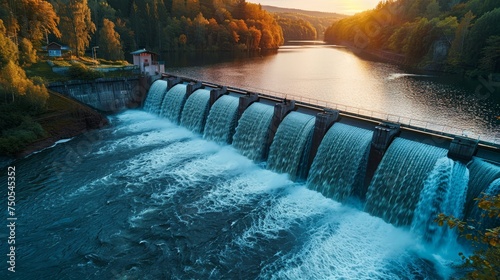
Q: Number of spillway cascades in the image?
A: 9